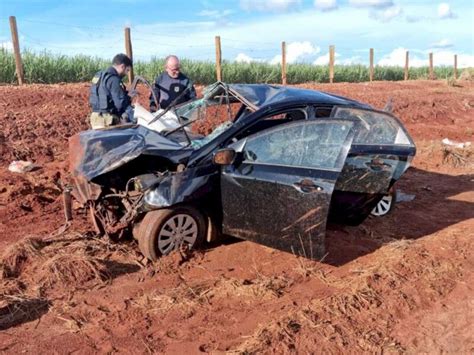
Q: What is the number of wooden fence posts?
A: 9